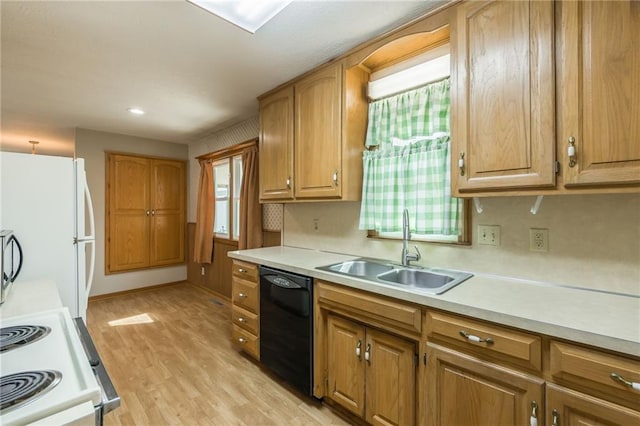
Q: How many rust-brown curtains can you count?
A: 2